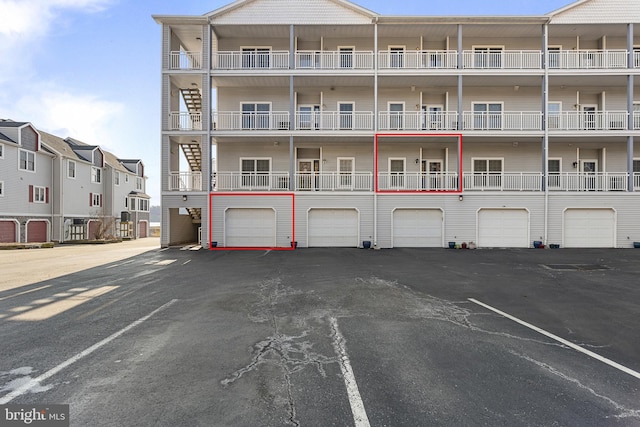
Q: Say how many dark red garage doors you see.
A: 4